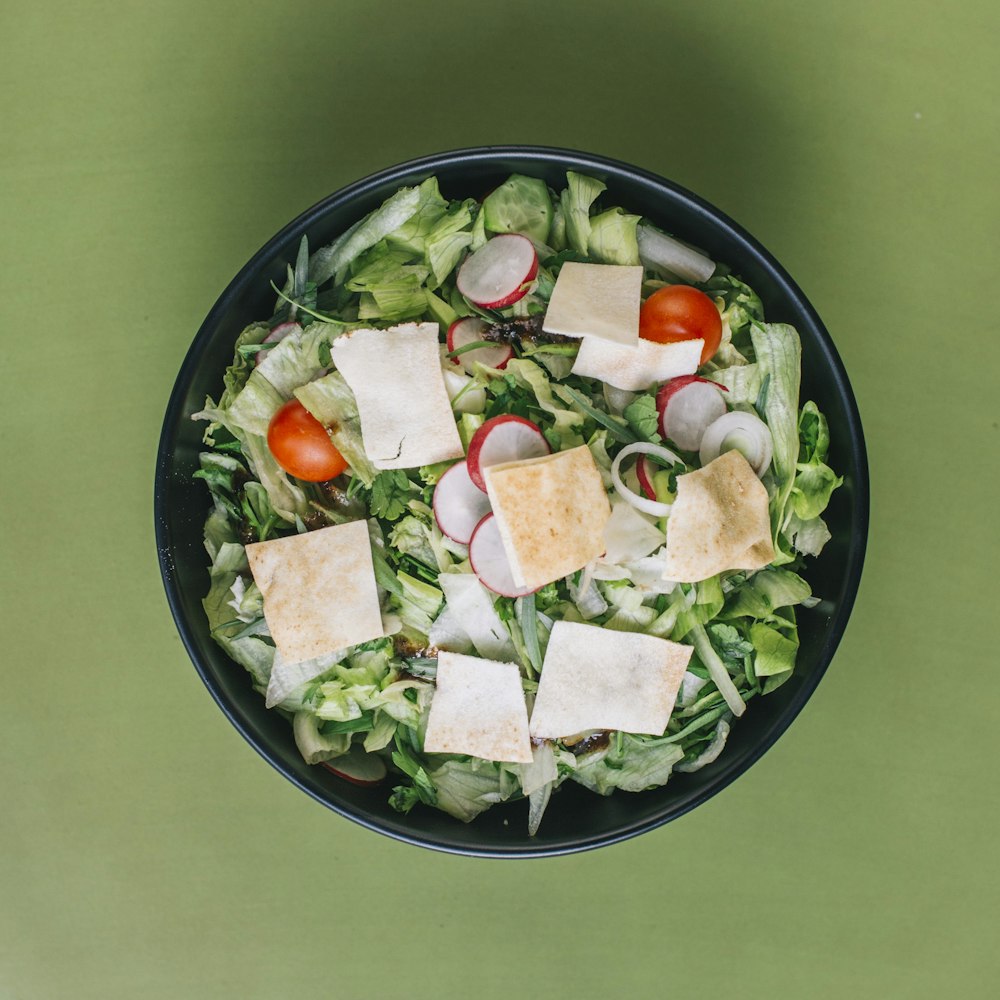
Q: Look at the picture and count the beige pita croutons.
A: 8